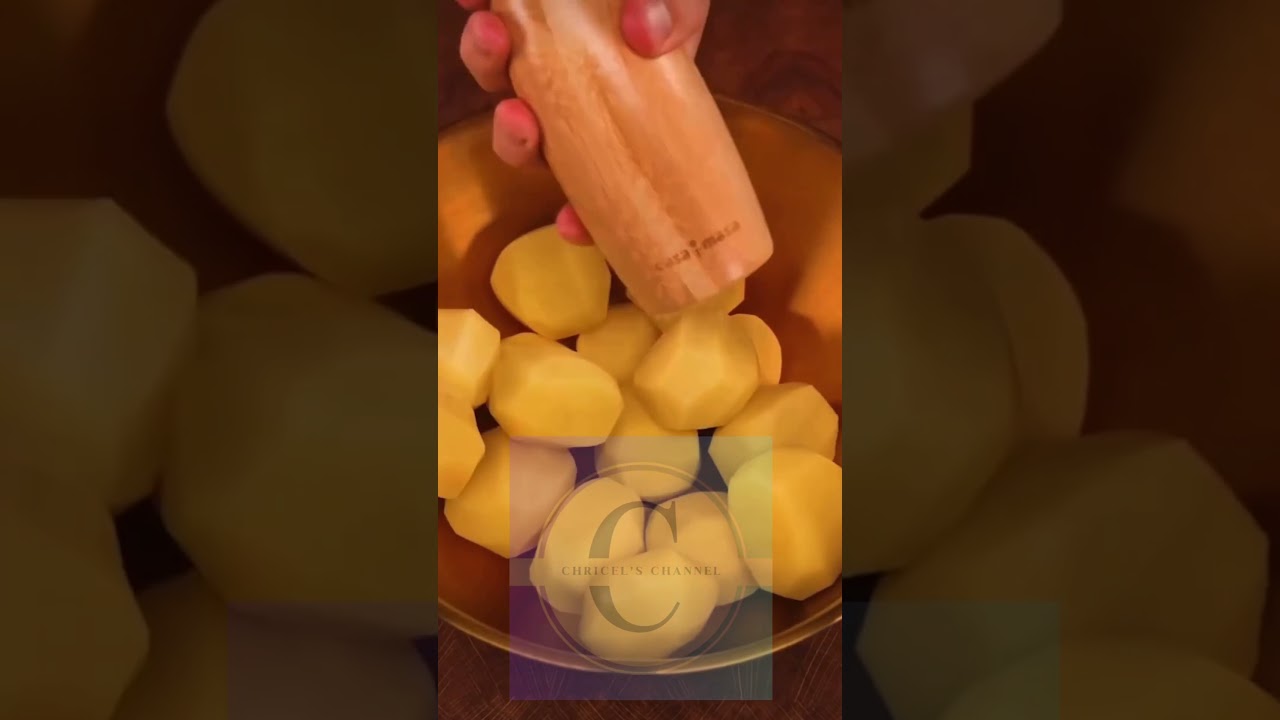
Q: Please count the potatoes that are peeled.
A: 15